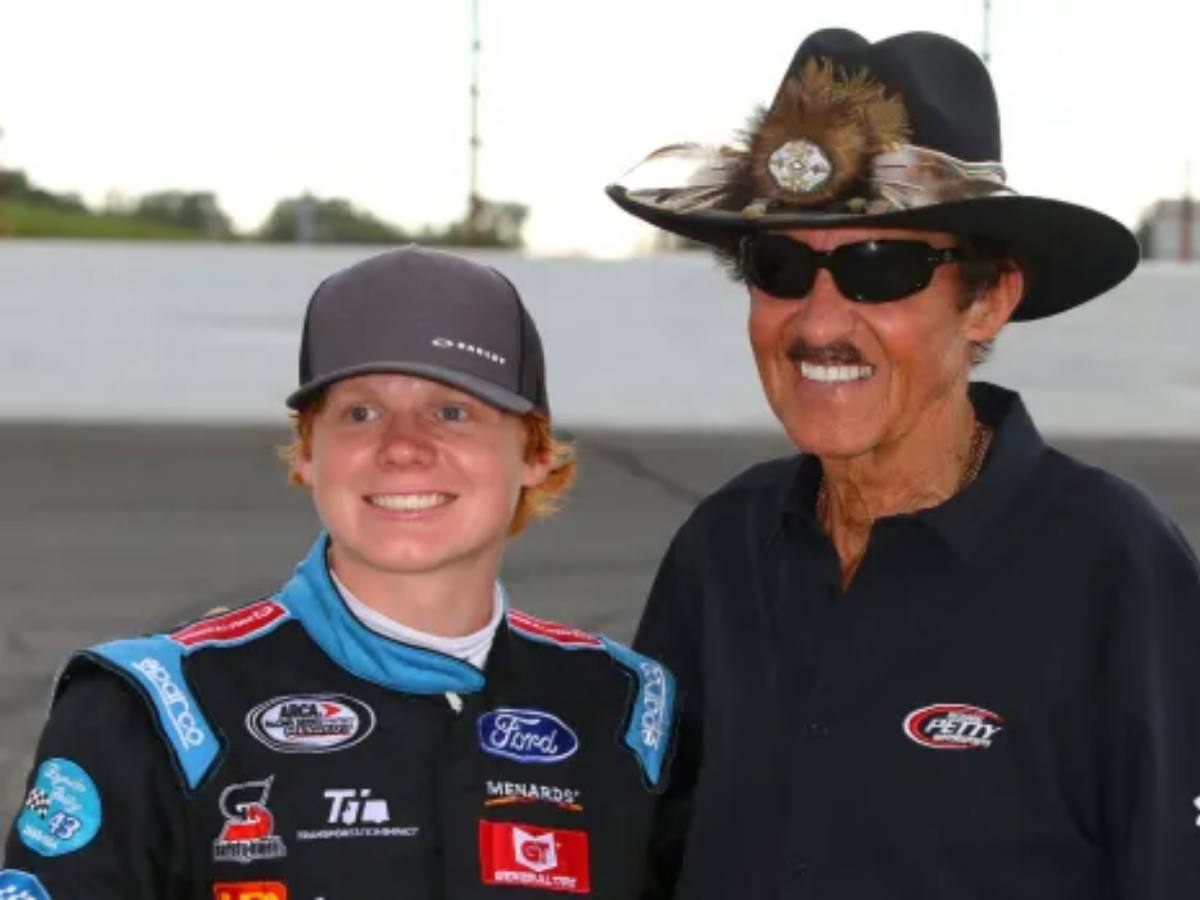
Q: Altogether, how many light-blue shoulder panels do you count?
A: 2